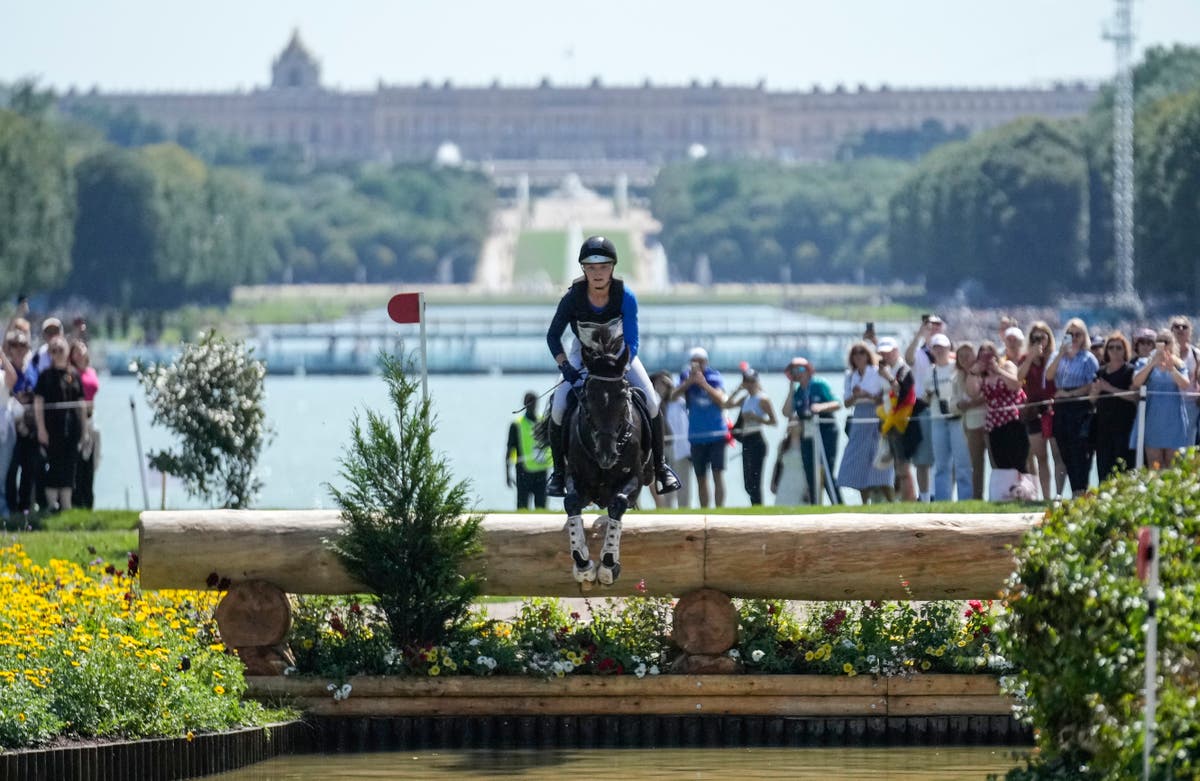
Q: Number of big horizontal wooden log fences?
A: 1